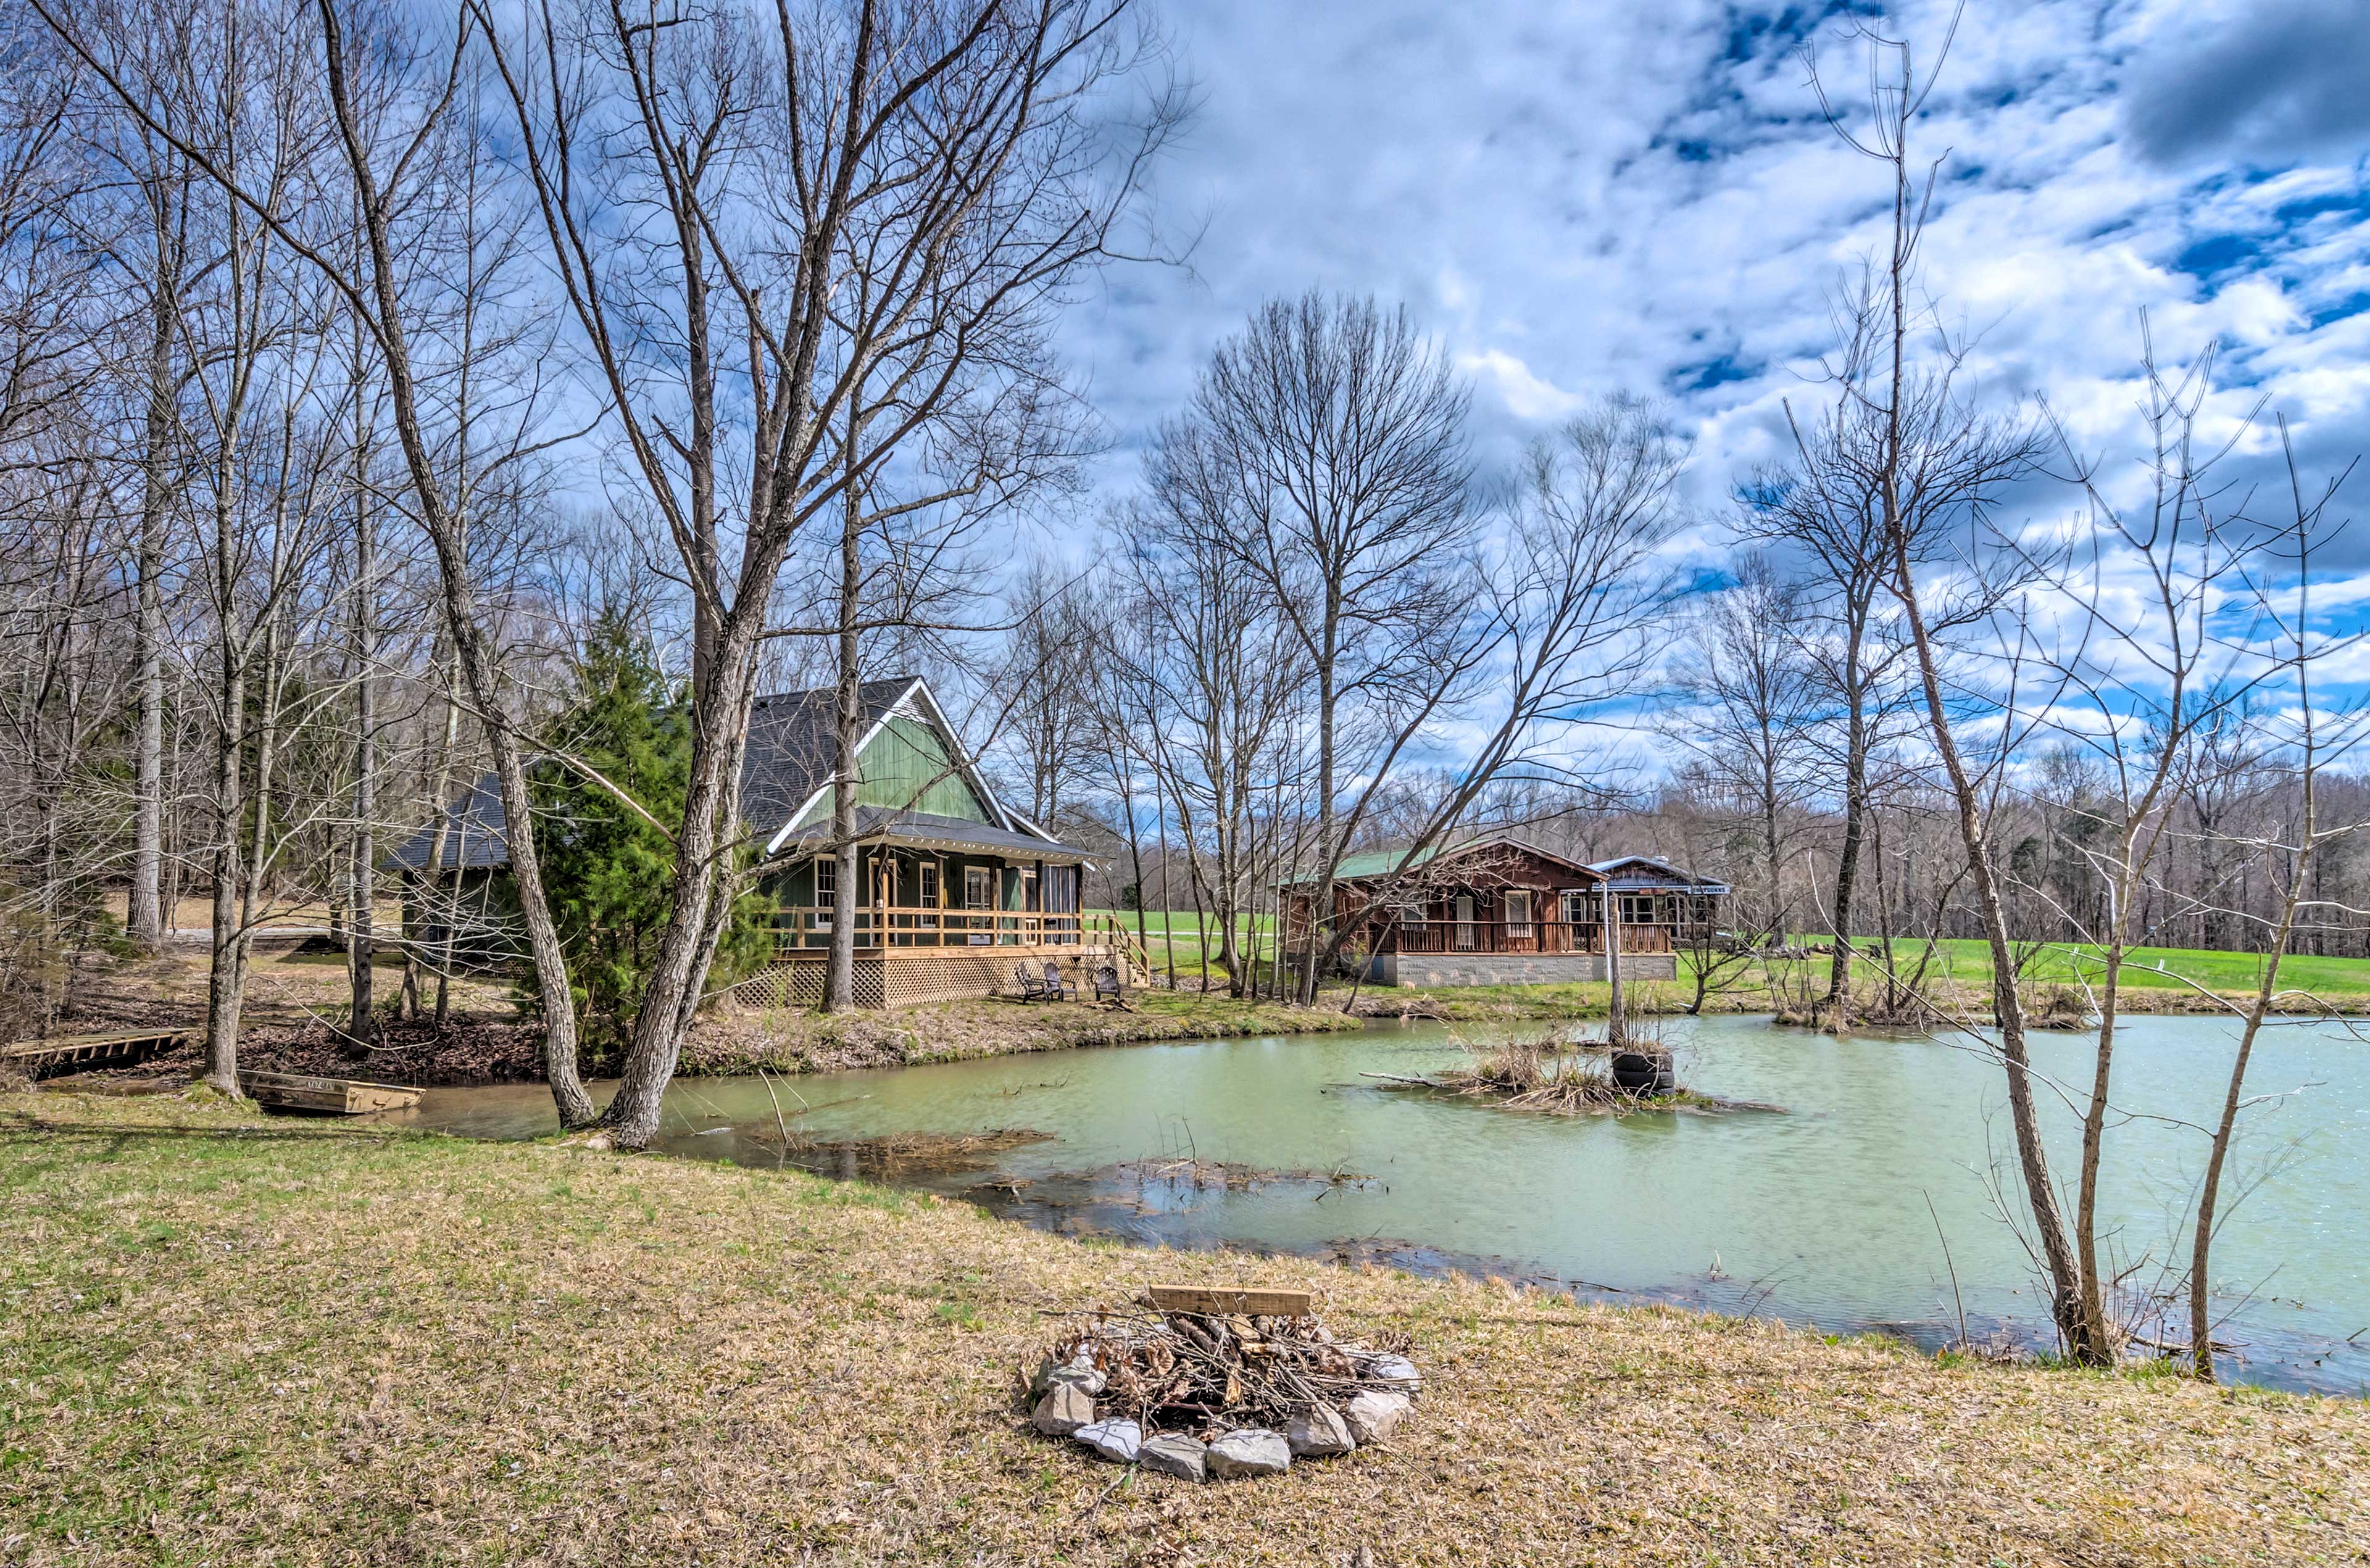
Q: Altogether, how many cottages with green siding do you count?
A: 1